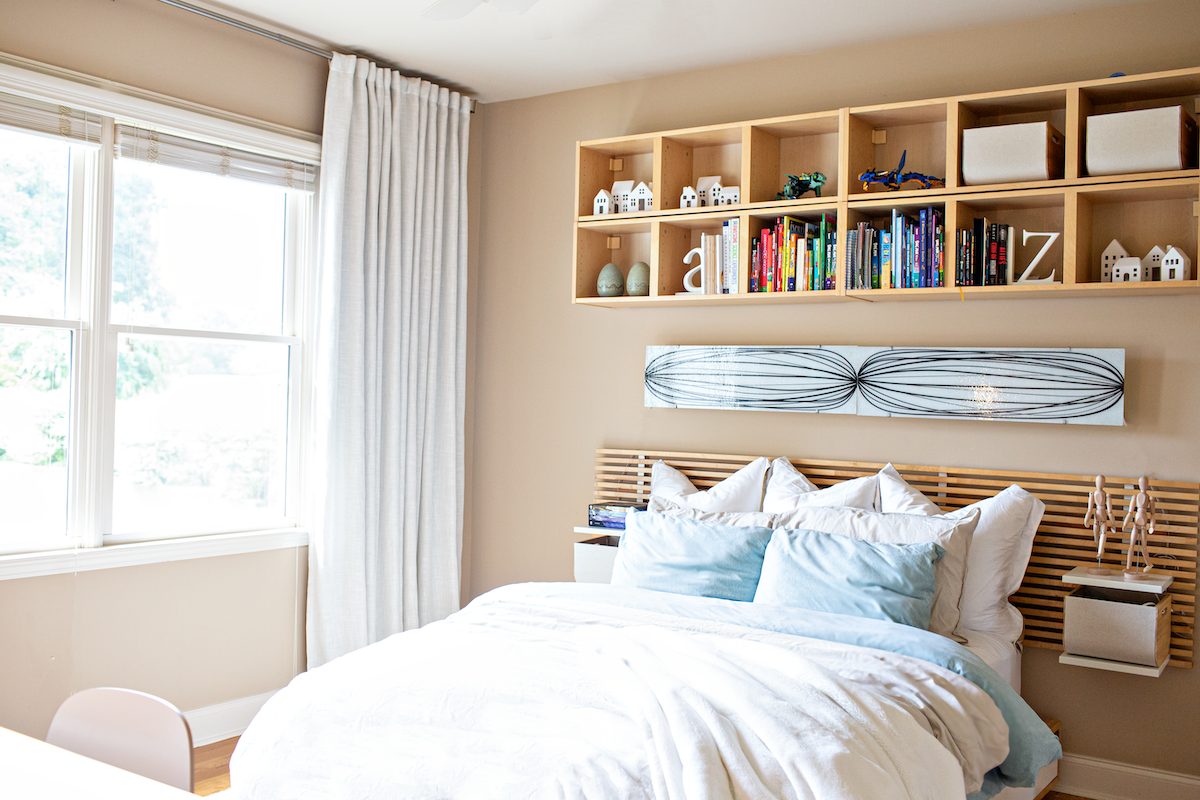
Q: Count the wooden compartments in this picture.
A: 12